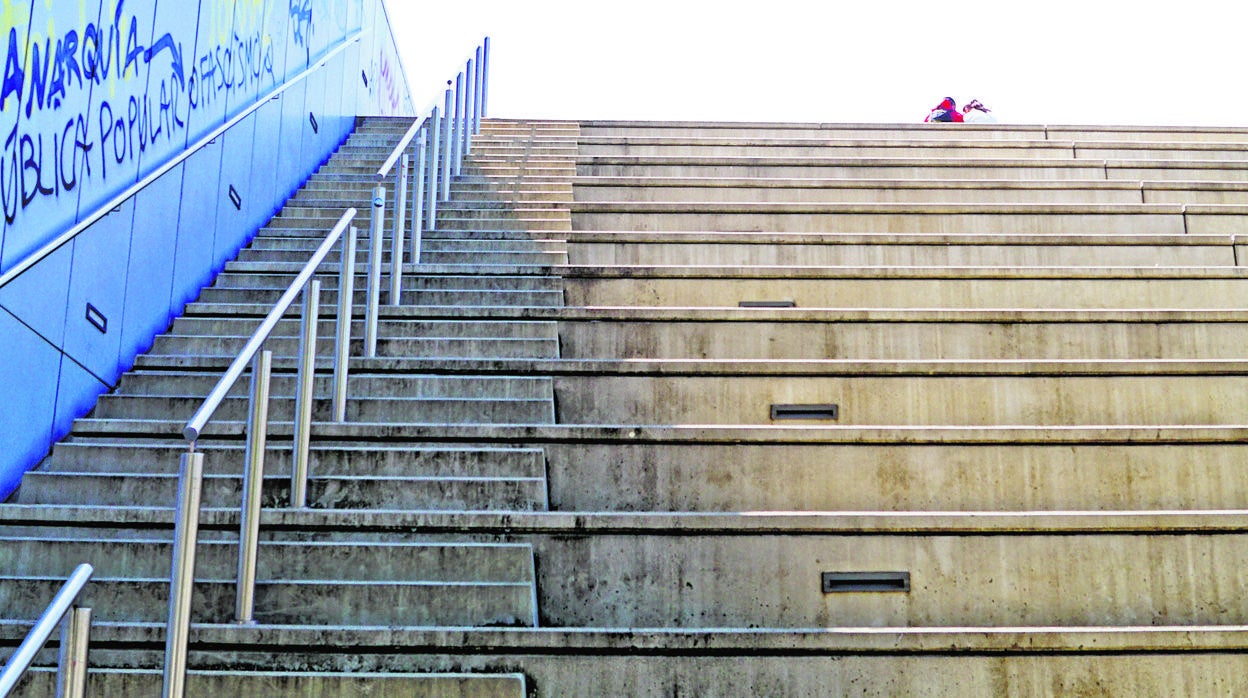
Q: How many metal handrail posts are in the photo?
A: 14